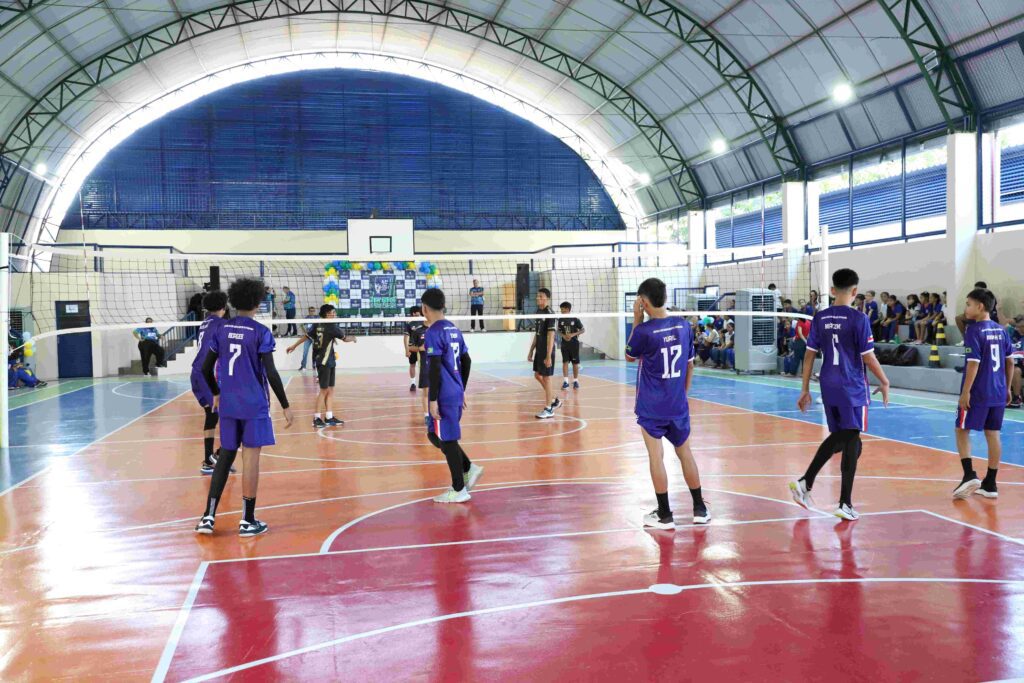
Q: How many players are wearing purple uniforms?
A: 6